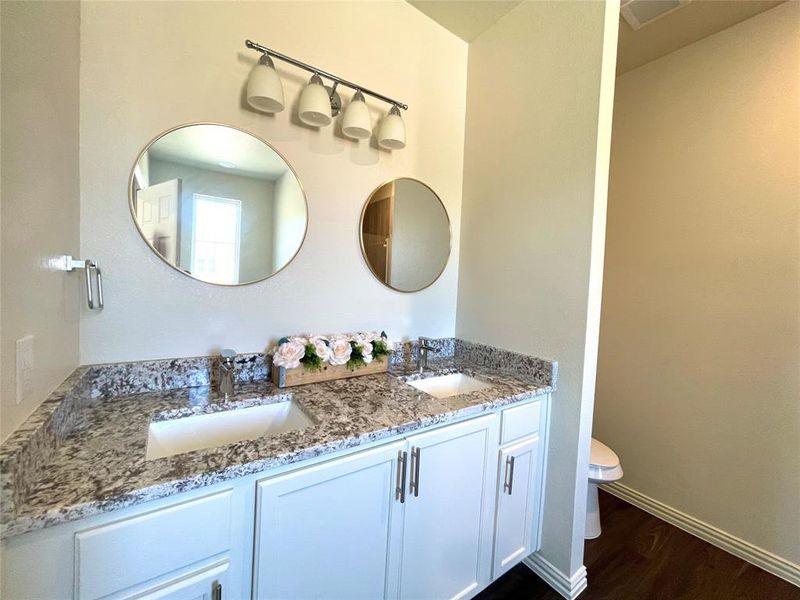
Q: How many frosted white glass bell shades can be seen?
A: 4